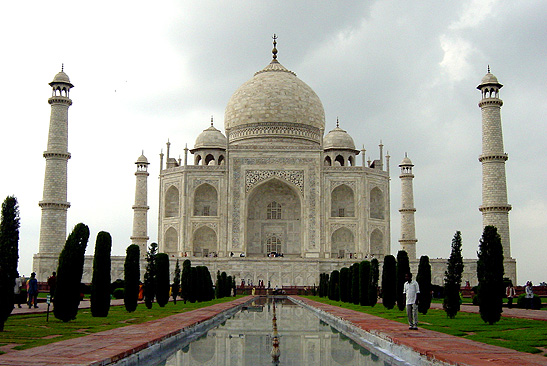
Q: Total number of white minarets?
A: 4